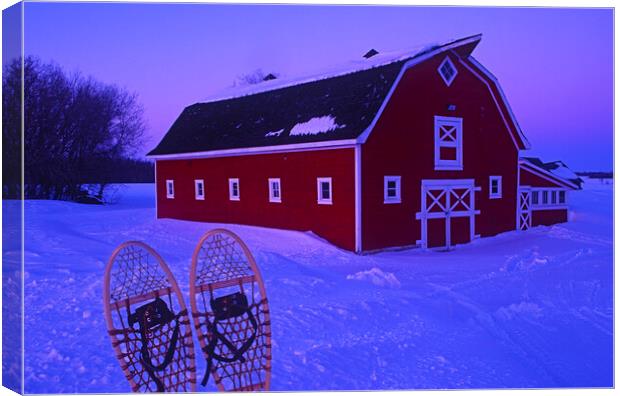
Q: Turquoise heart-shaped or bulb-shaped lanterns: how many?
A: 0